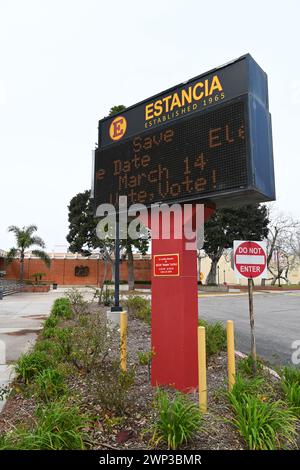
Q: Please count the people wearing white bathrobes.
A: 0